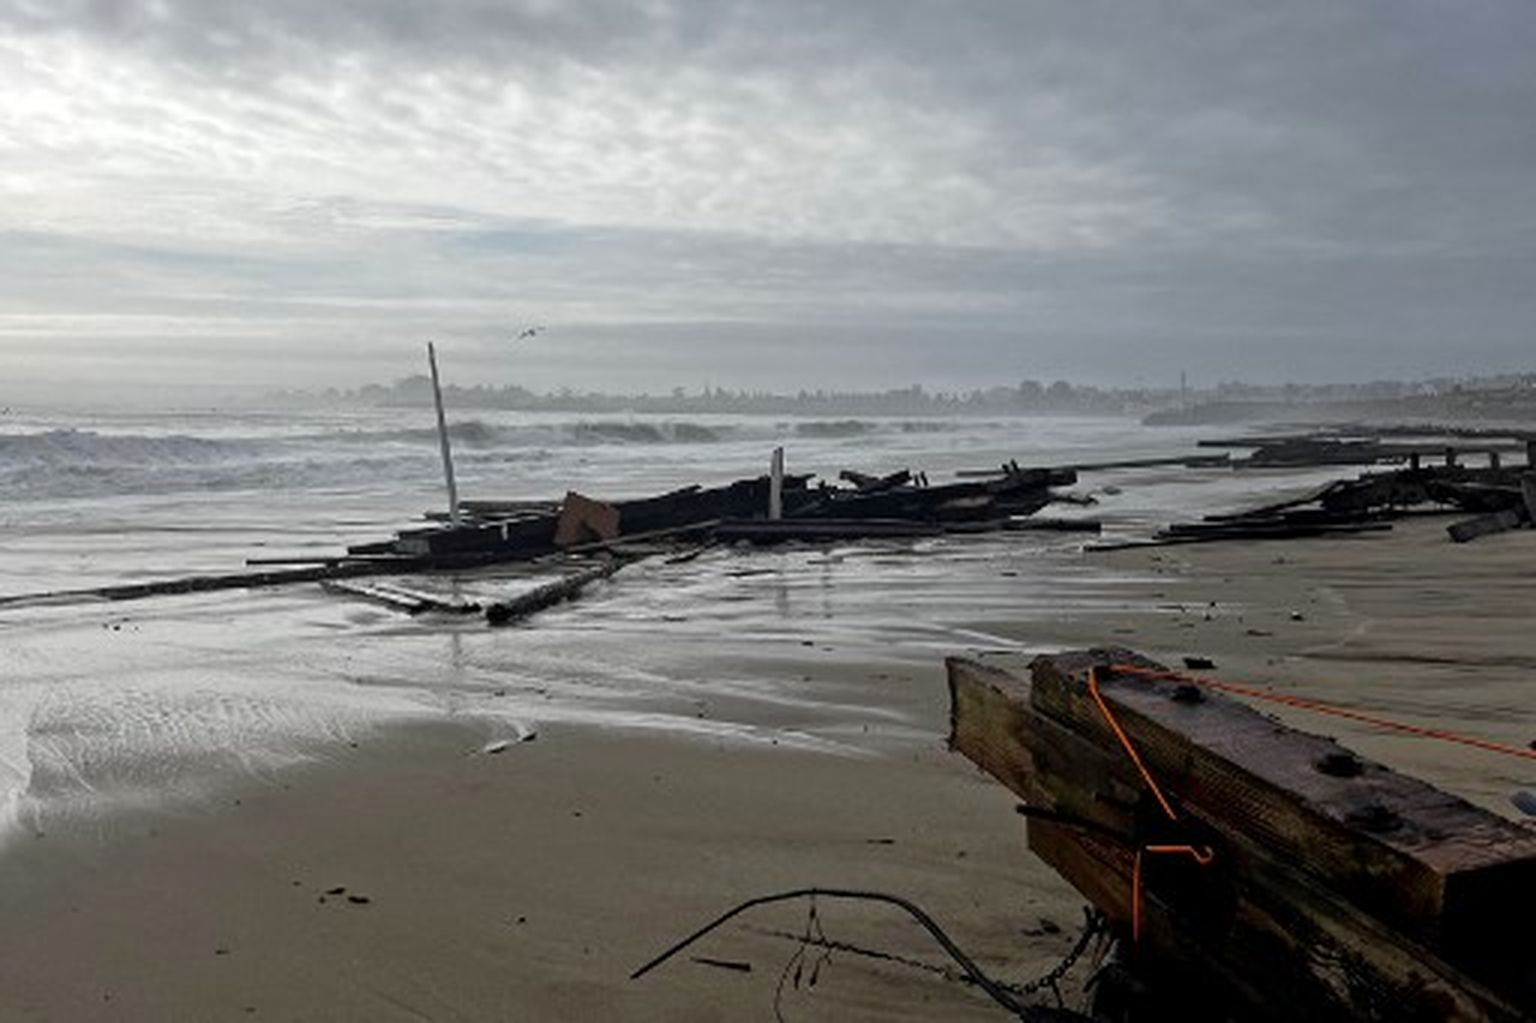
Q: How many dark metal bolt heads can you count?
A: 3